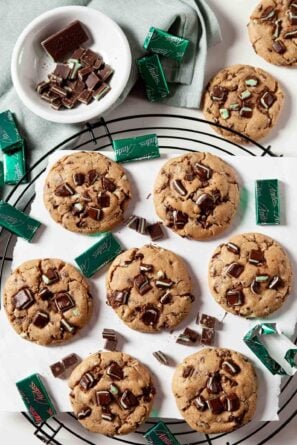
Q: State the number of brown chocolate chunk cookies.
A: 9